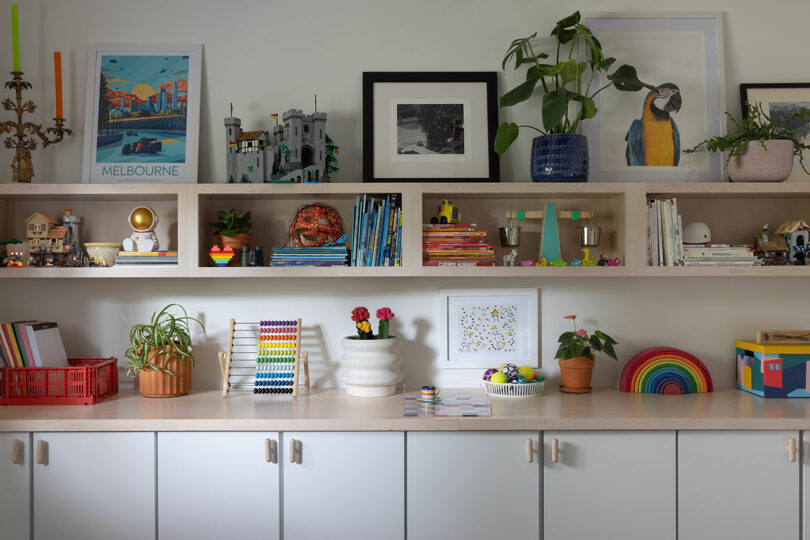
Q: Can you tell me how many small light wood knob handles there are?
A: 7